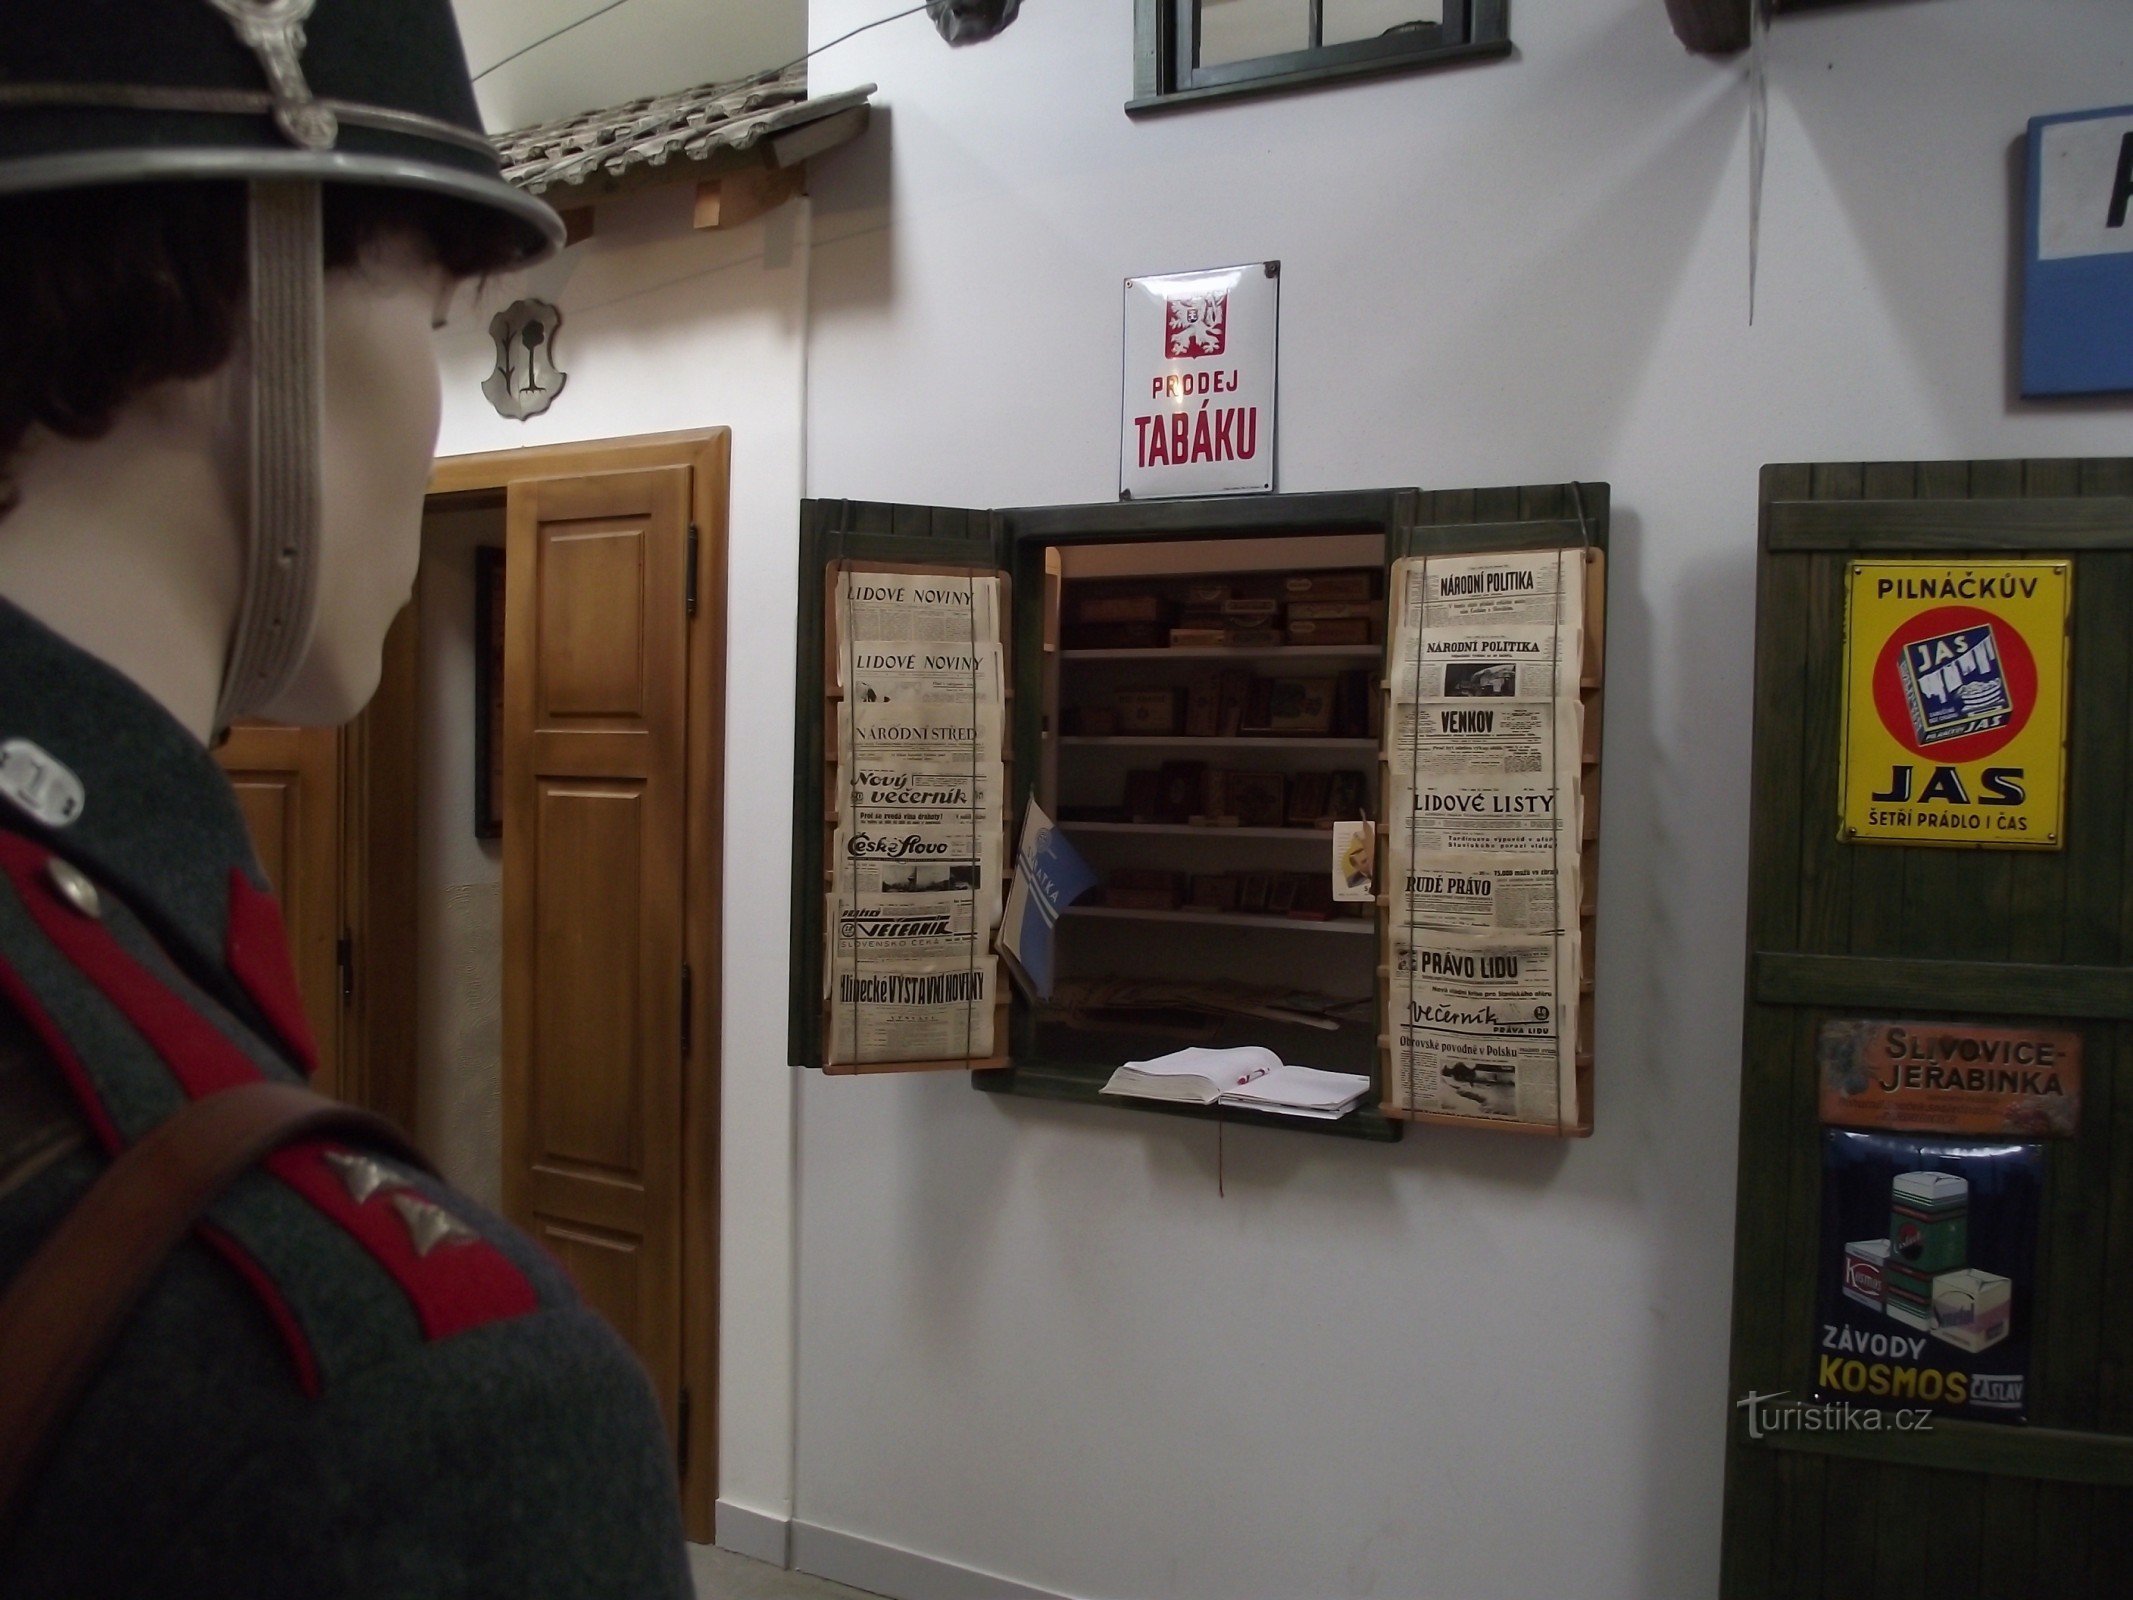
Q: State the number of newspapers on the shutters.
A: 14